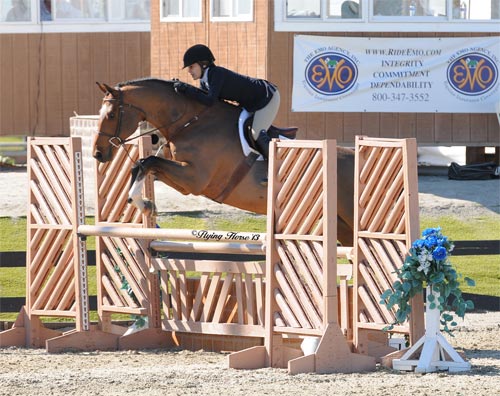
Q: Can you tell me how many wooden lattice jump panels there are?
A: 4